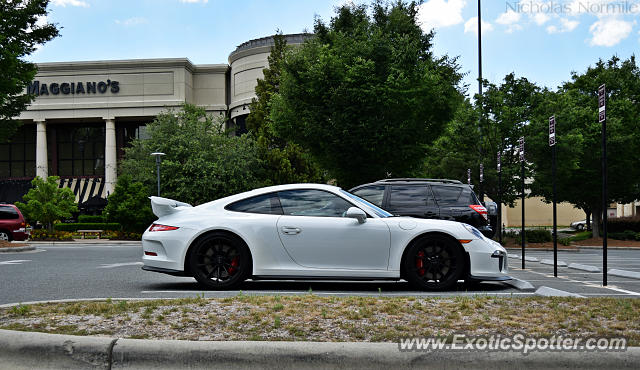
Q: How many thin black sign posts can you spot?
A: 6